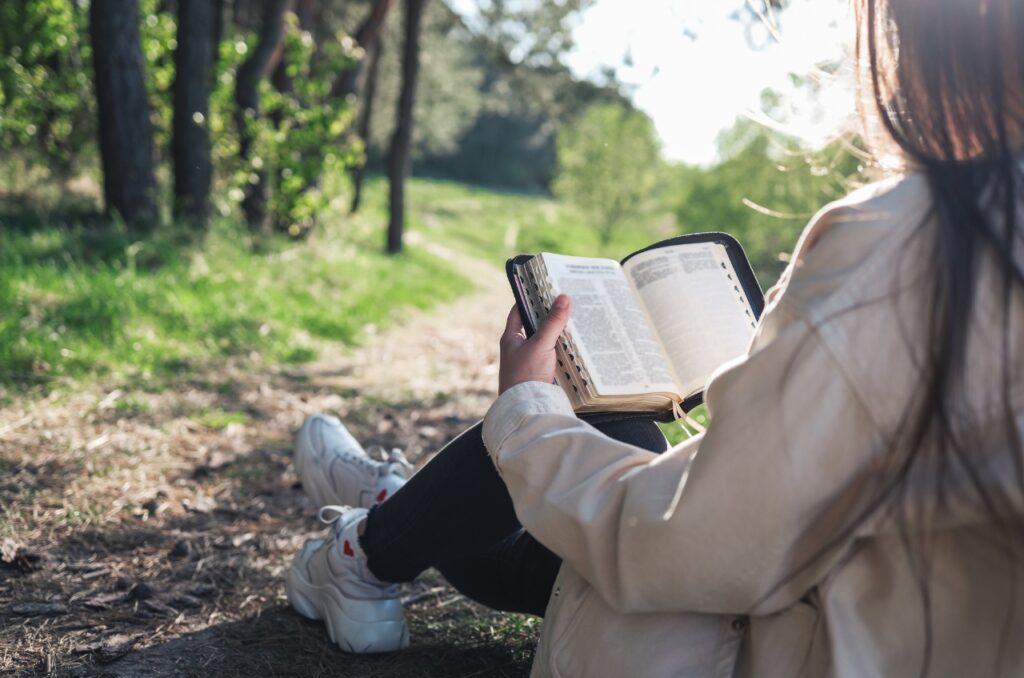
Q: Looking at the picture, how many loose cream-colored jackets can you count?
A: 1